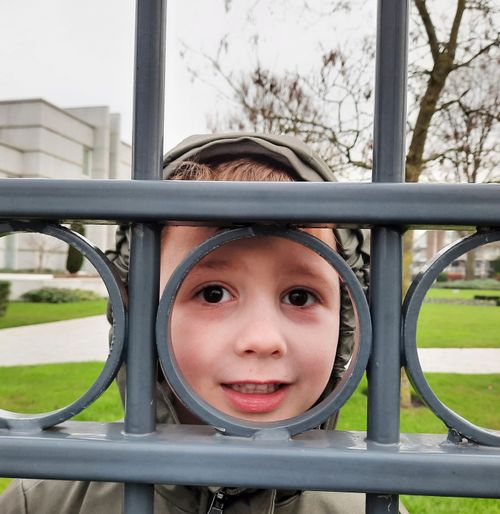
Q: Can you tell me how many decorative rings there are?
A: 3